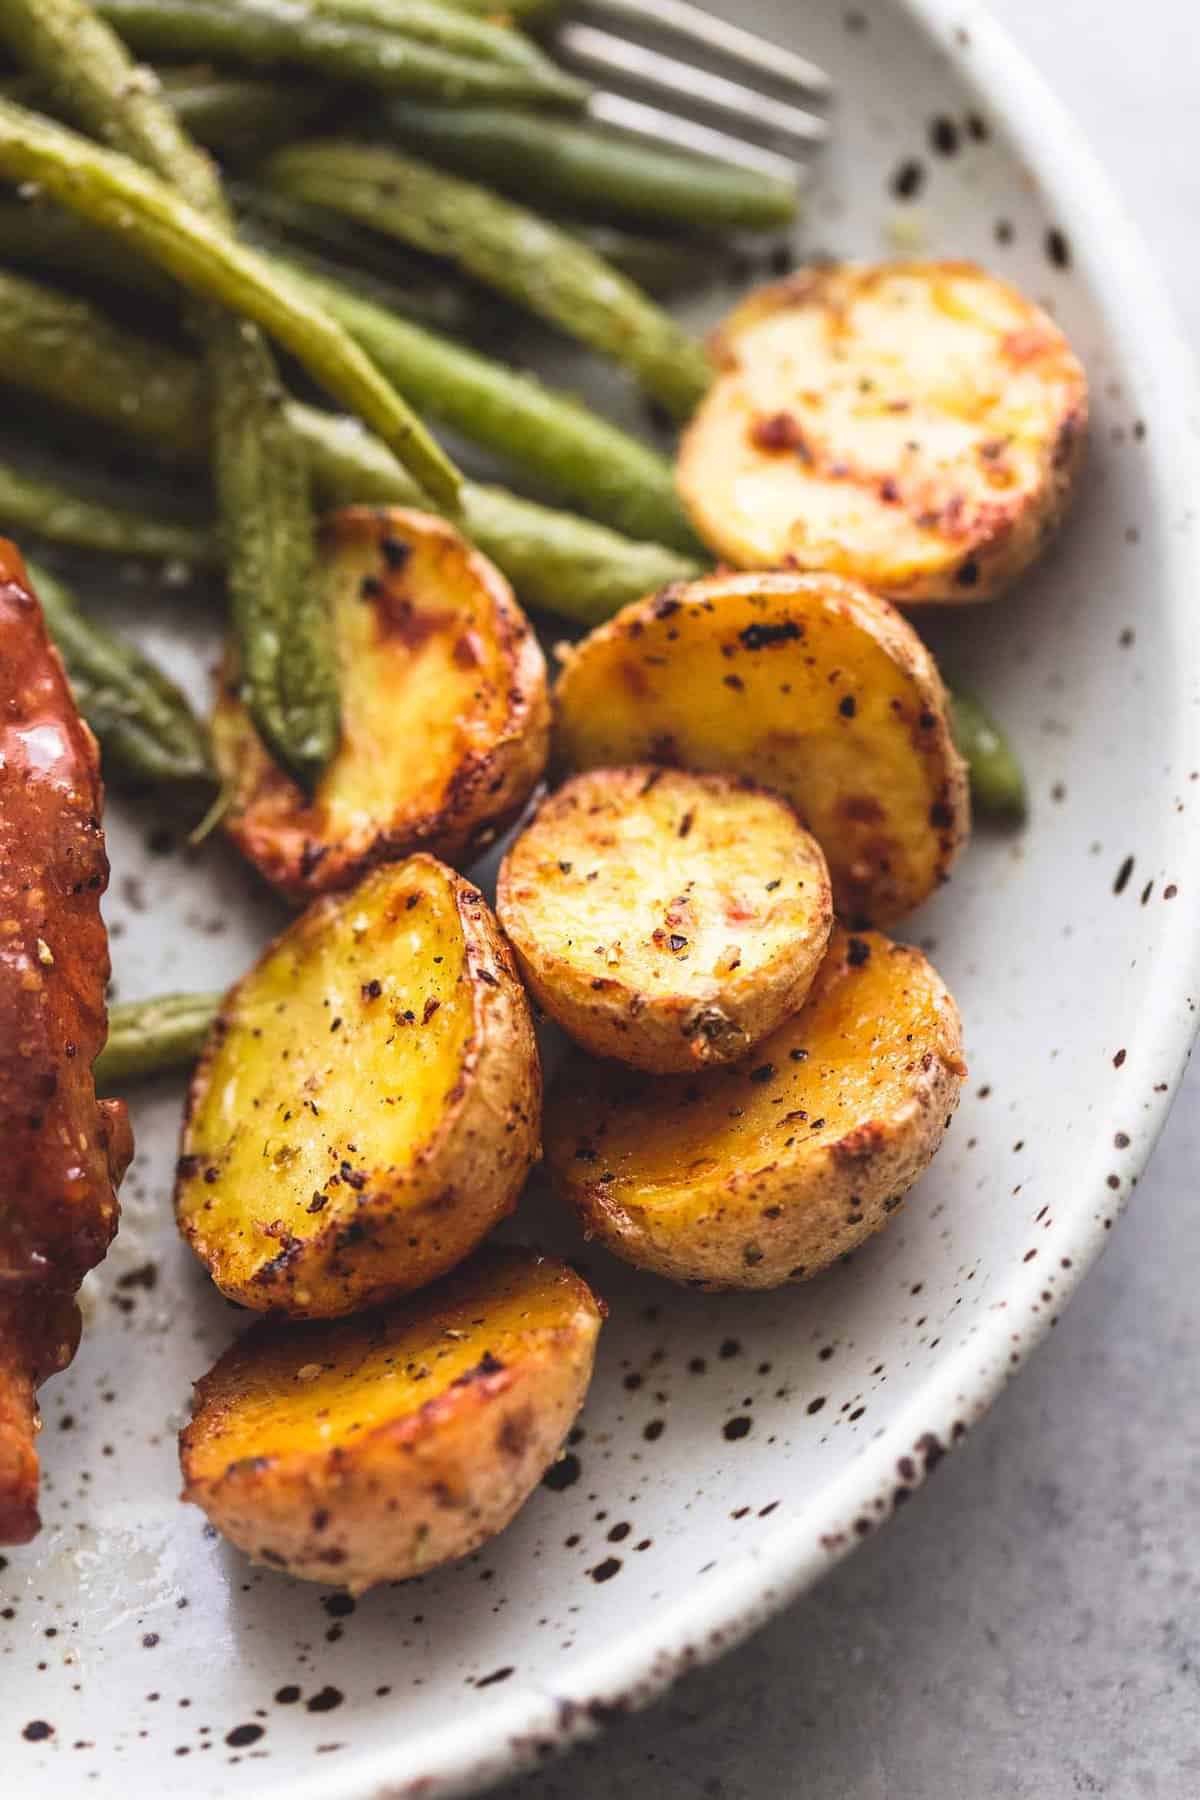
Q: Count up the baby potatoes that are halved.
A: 7